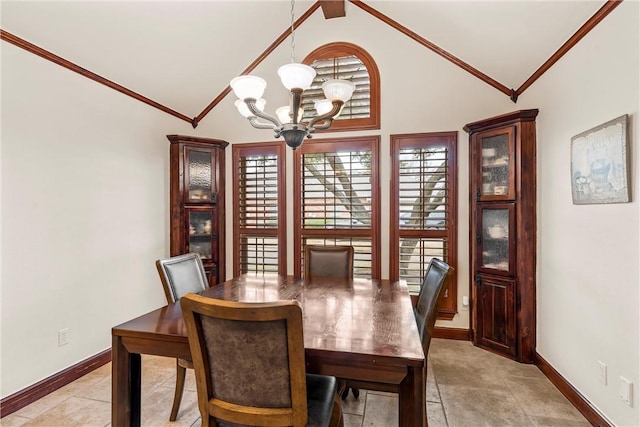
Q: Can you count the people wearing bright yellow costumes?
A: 0